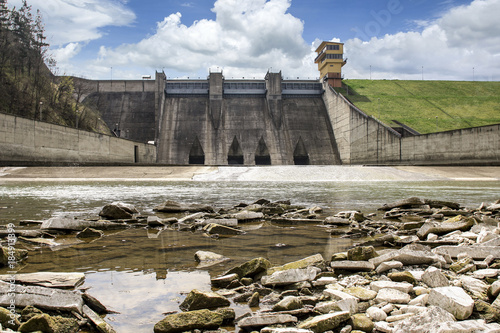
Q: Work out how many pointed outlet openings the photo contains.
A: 4